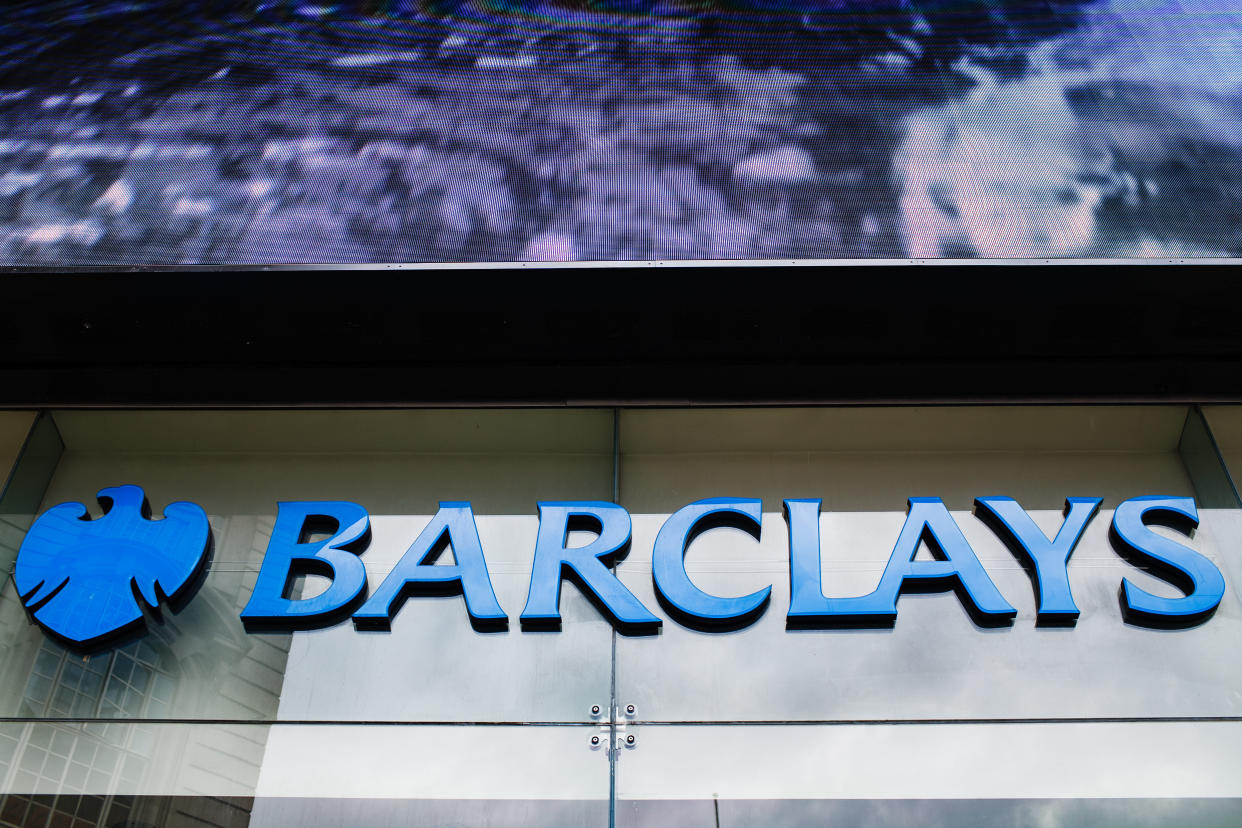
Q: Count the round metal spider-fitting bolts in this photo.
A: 4